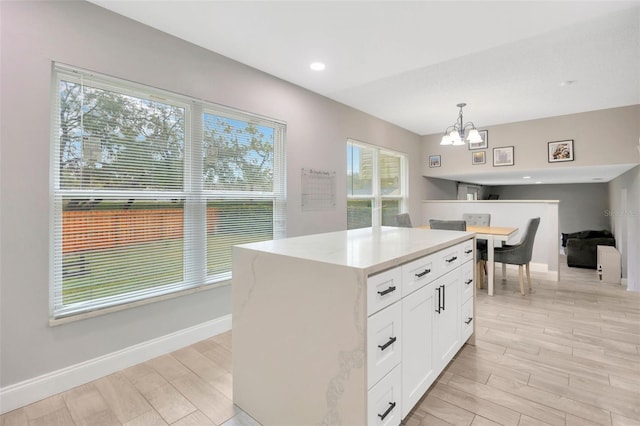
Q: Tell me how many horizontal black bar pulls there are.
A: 8